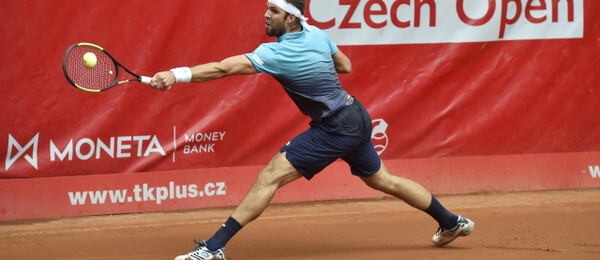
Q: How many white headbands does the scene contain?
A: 1